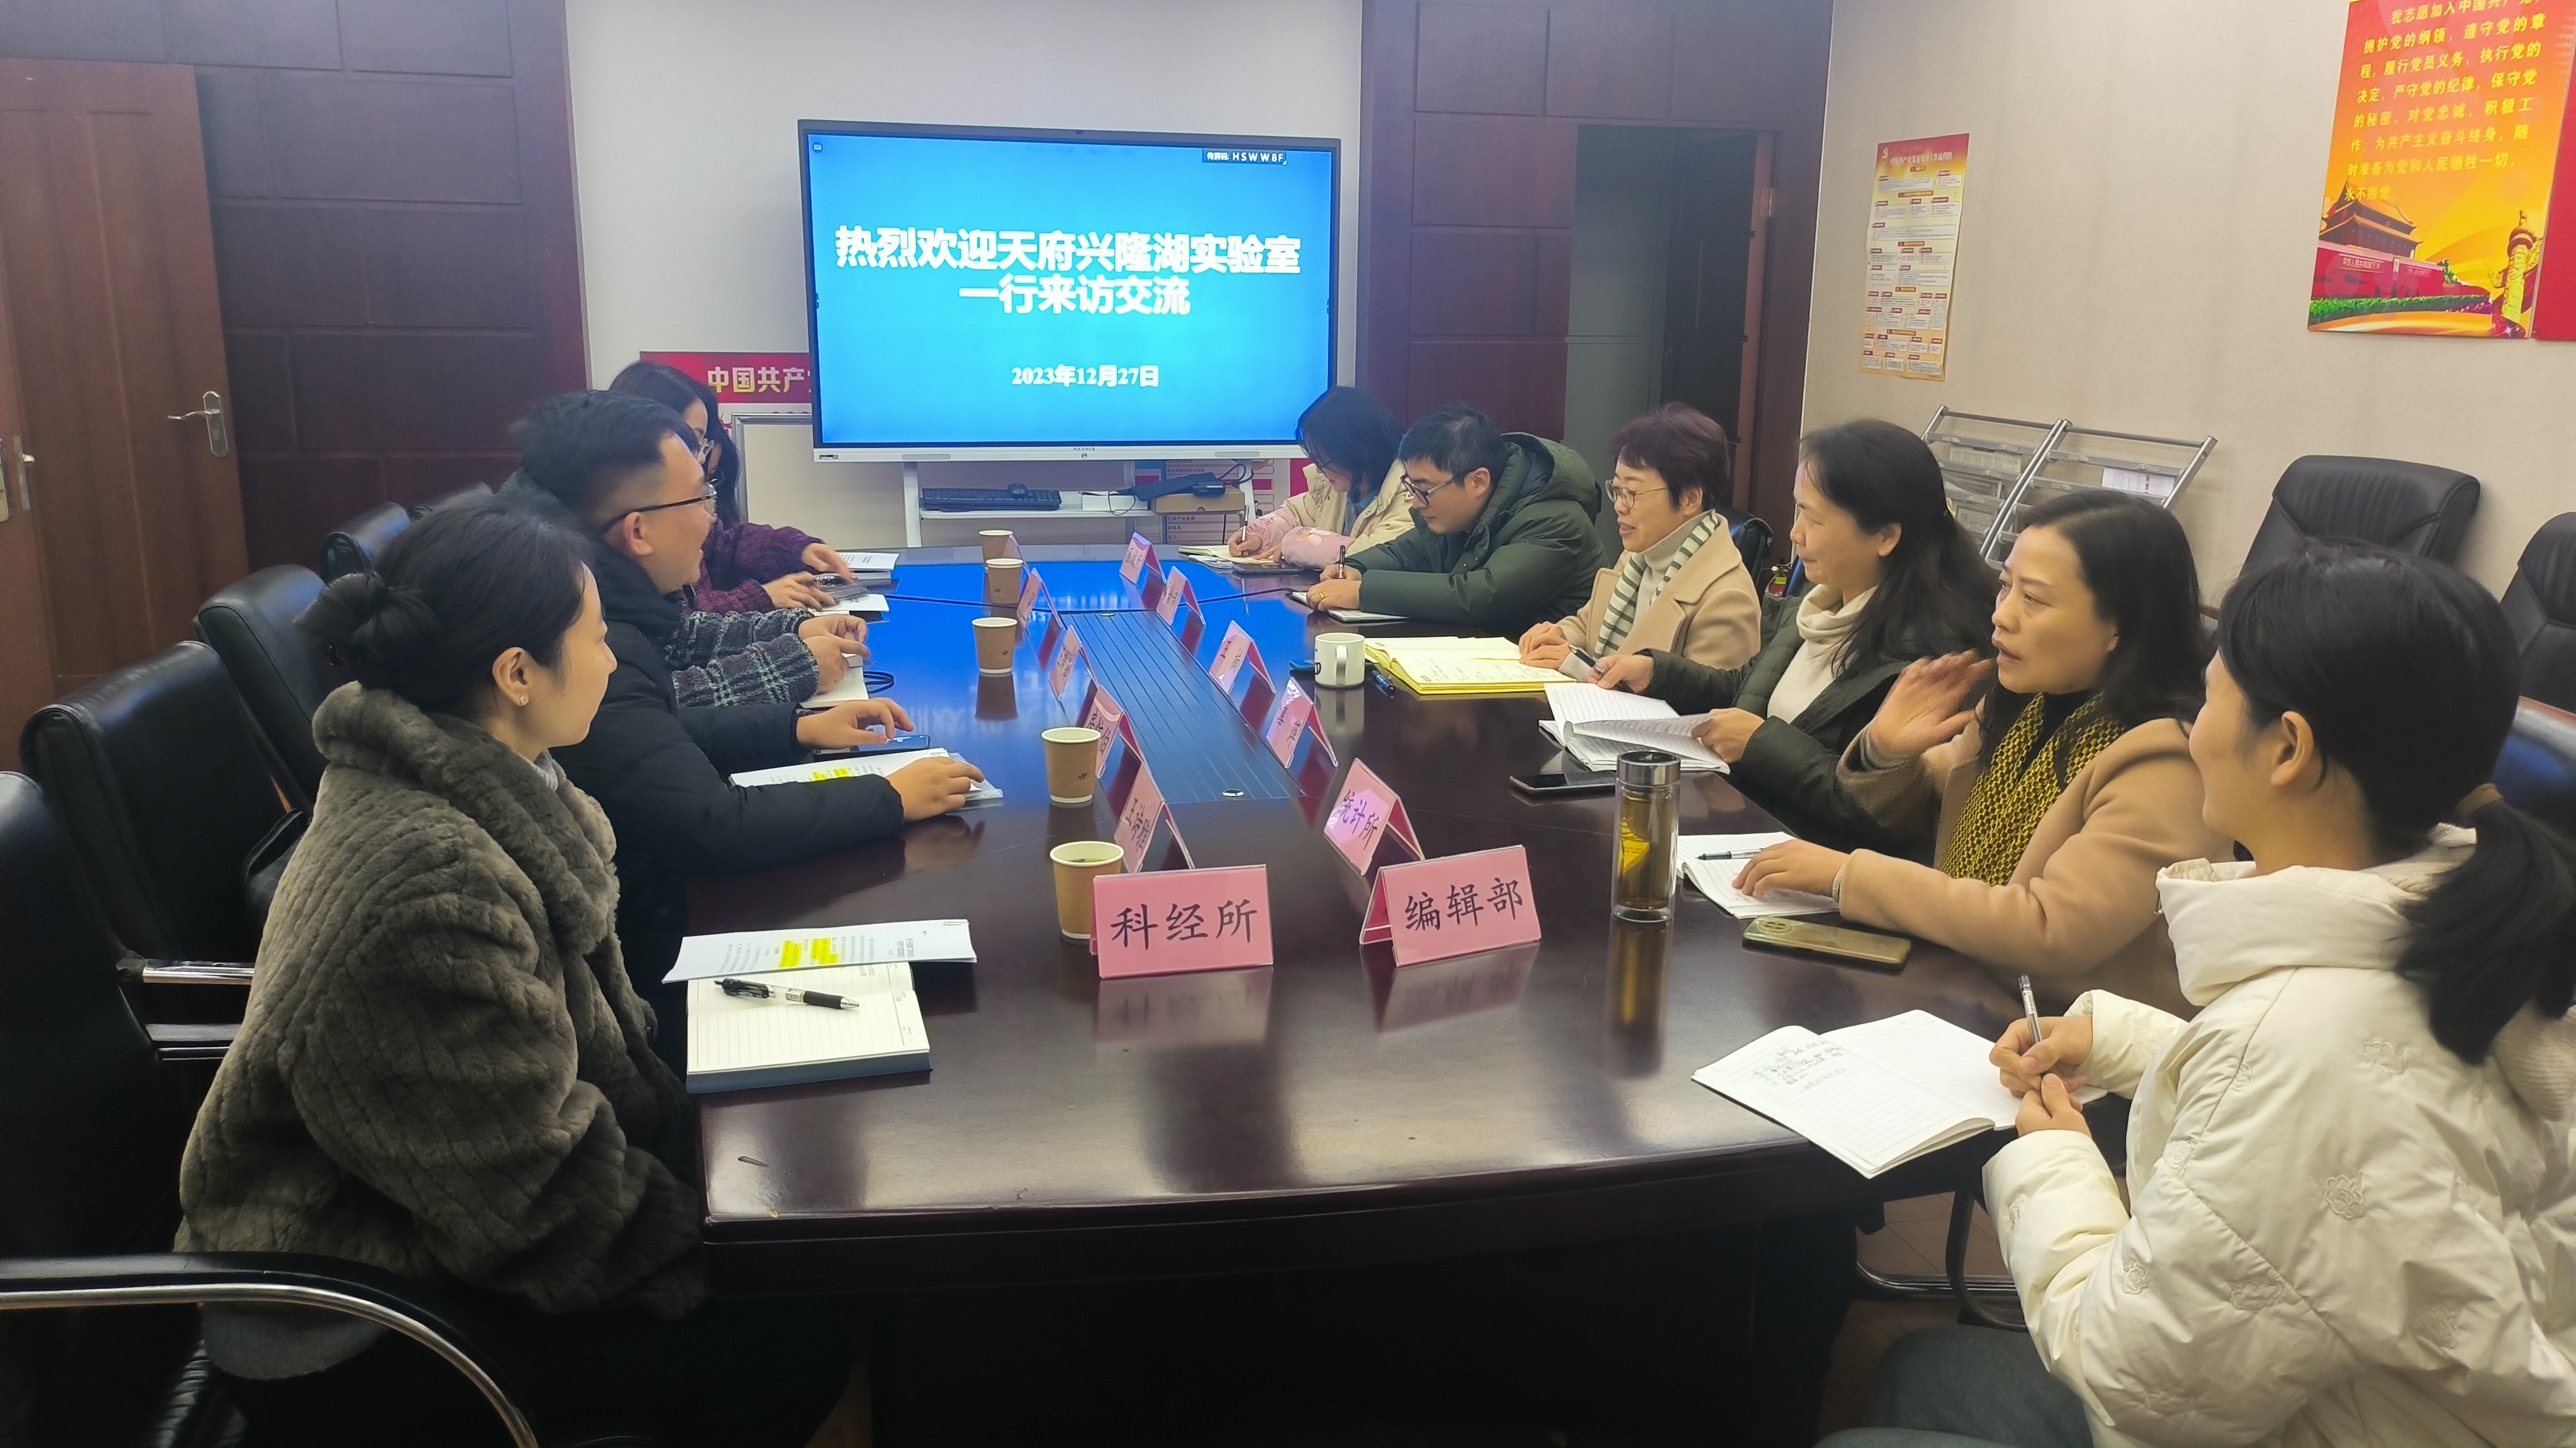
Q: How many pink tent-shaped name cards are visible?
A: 12